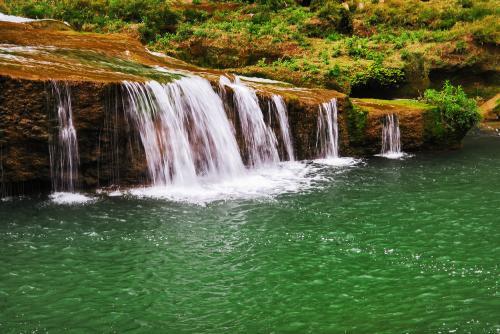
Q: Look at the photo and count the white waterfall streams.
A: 6